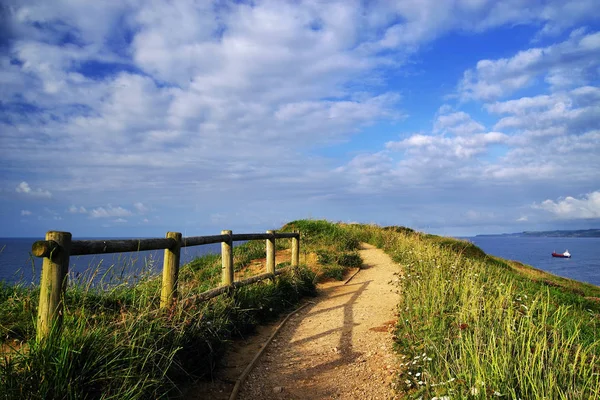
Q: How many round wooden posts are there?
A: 5